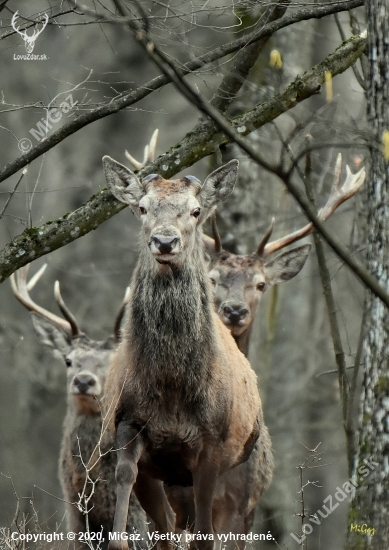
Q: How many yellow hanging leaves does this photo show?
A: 3